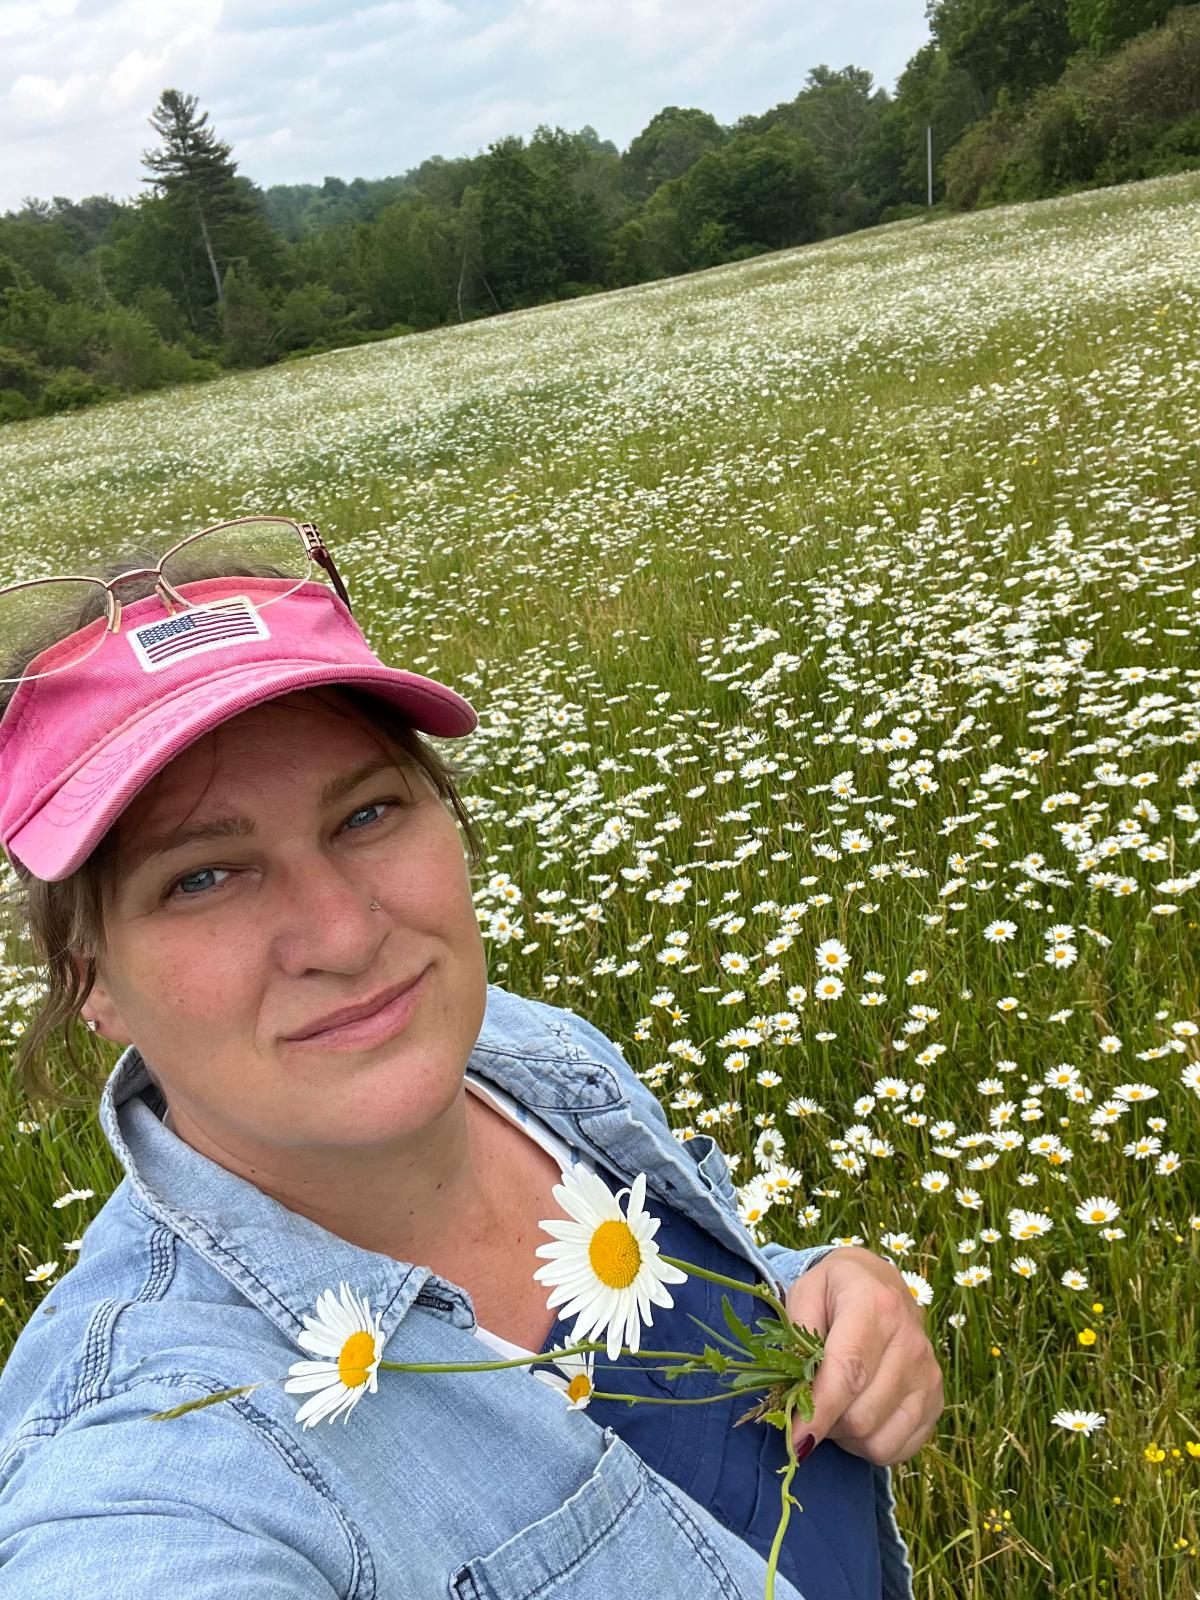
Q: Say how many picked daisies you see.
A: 3